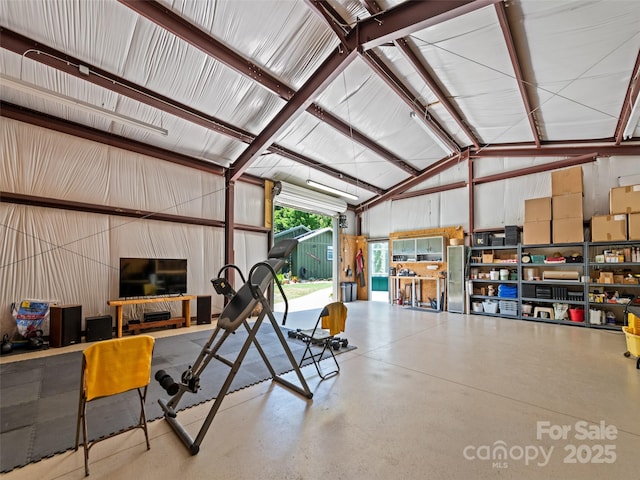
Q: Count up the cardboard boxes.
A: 8